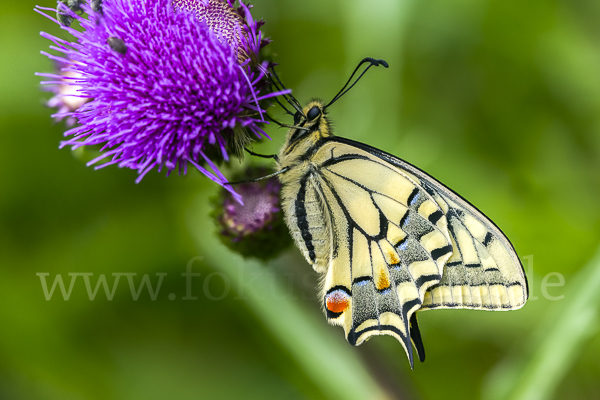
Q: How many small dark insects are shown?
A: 4